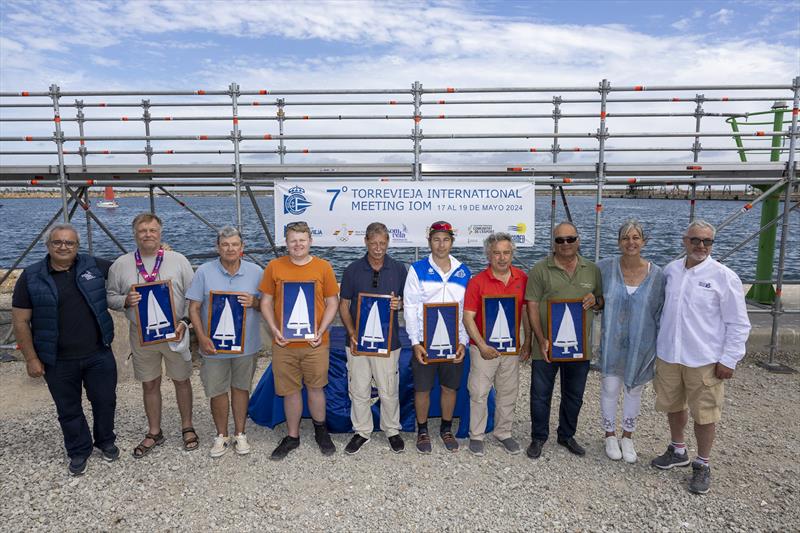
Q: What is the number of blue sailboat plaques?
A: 7